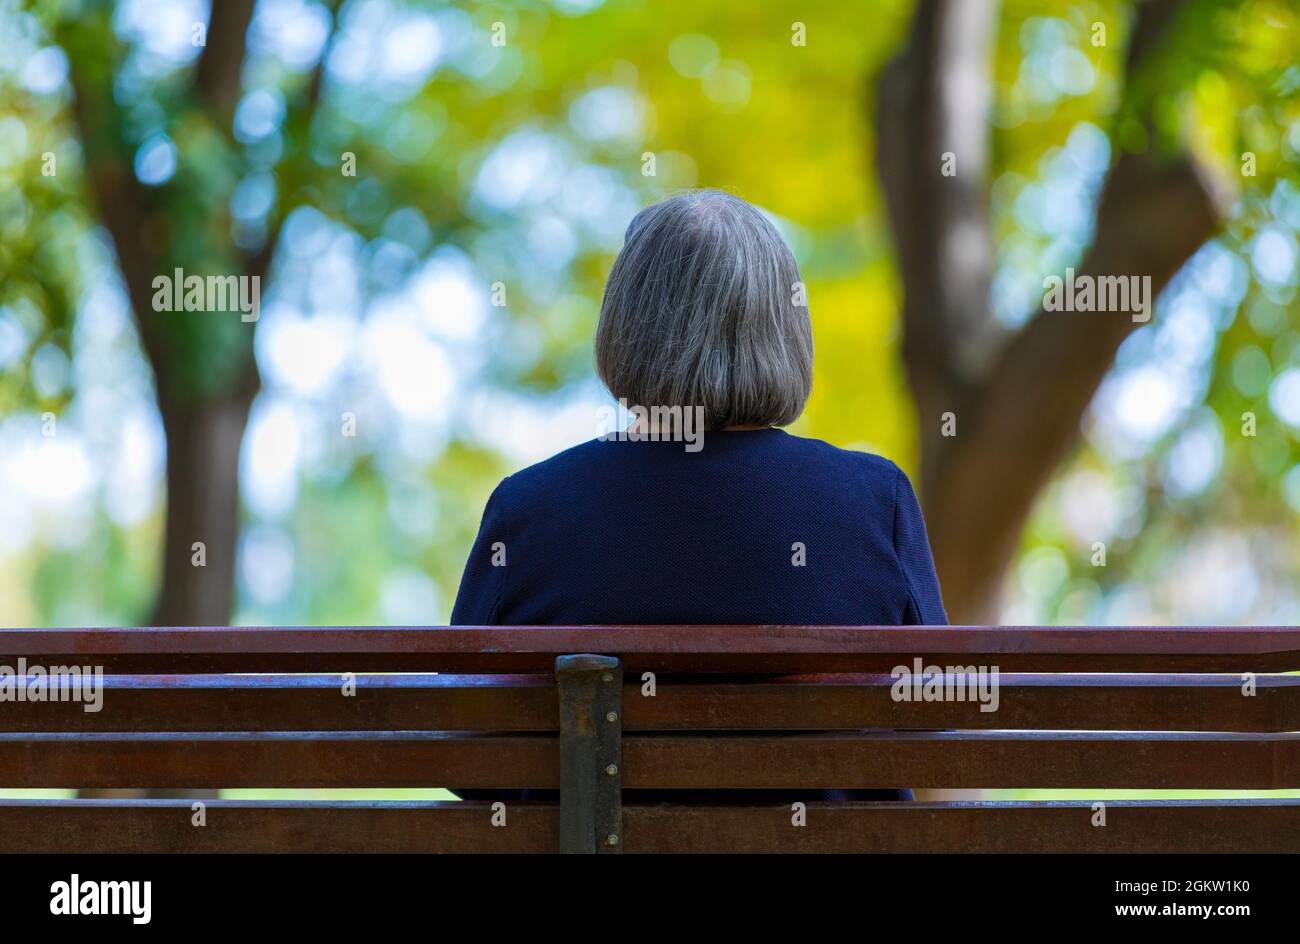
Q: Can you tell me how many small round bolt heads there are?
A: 4